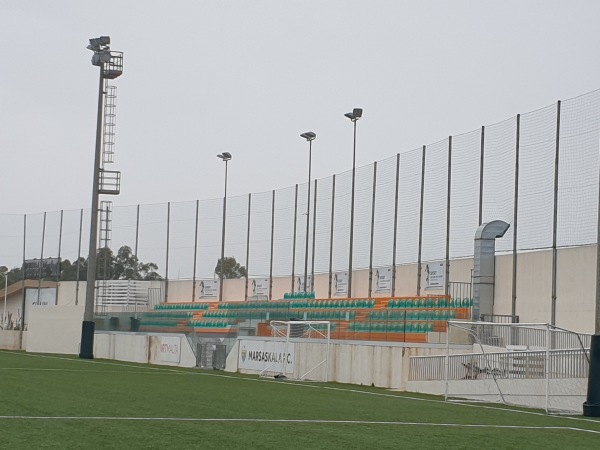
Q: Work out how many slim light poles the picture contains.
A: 3